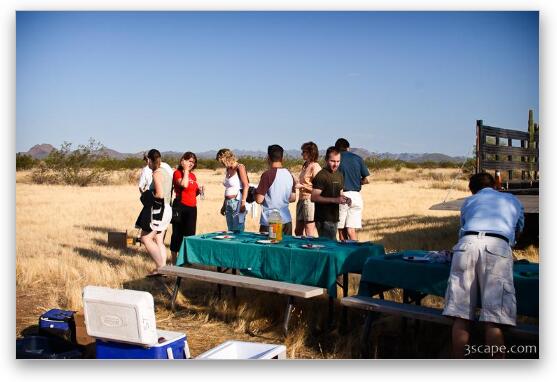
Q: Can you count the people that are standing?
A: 9